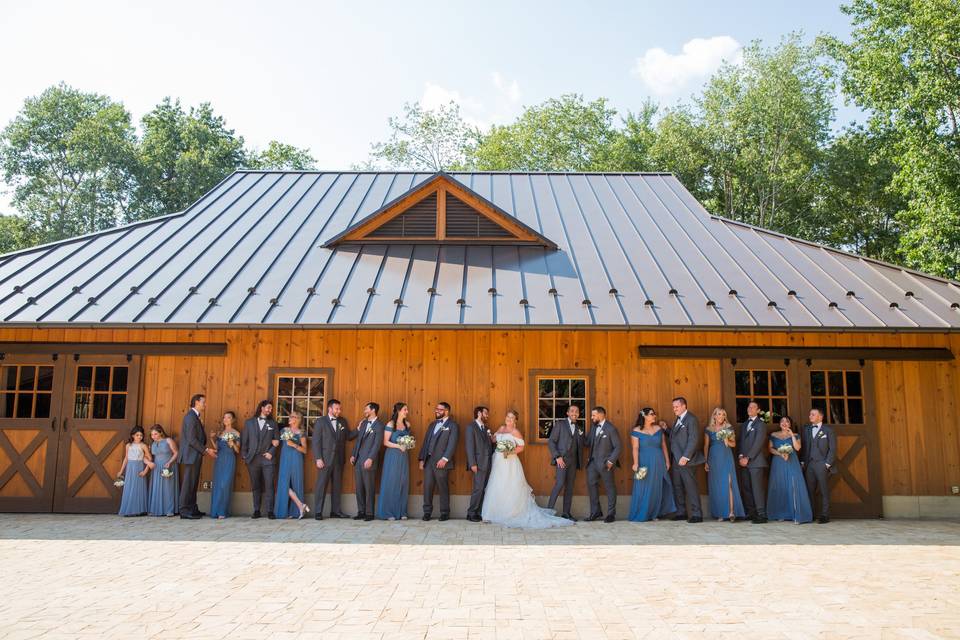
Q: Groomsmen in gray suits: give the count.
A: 10